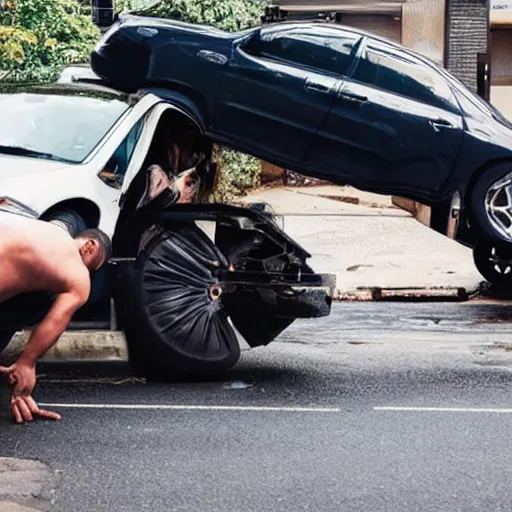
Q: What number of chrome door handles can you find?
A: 3